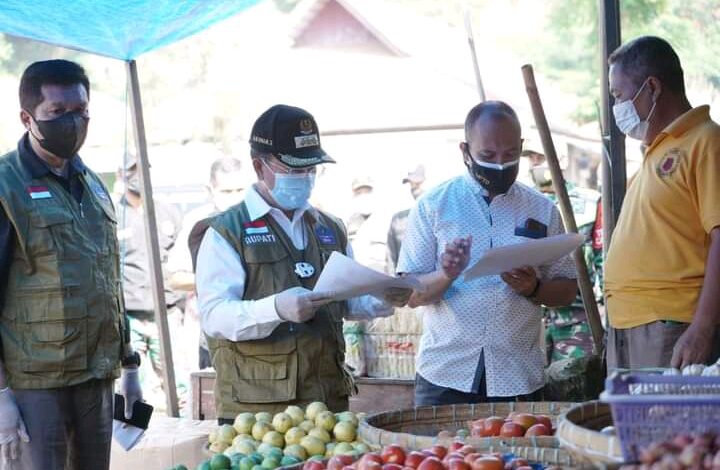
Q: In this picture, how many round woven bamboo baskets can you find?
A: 3